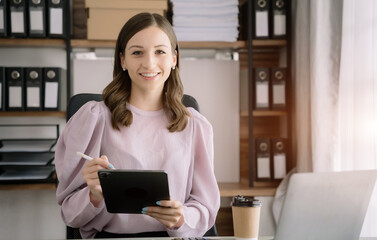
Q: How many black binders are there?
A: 14